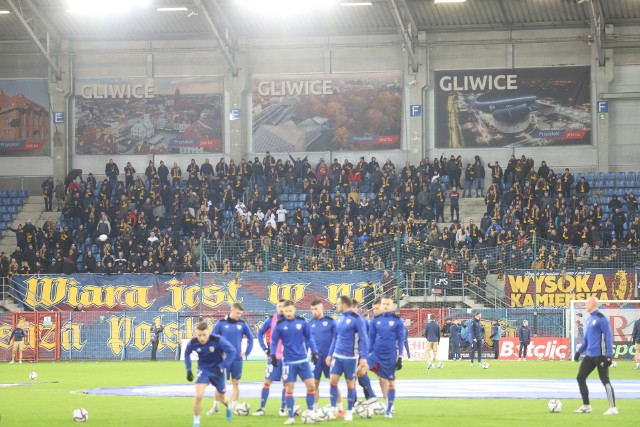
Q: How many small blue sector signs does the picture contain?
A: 4